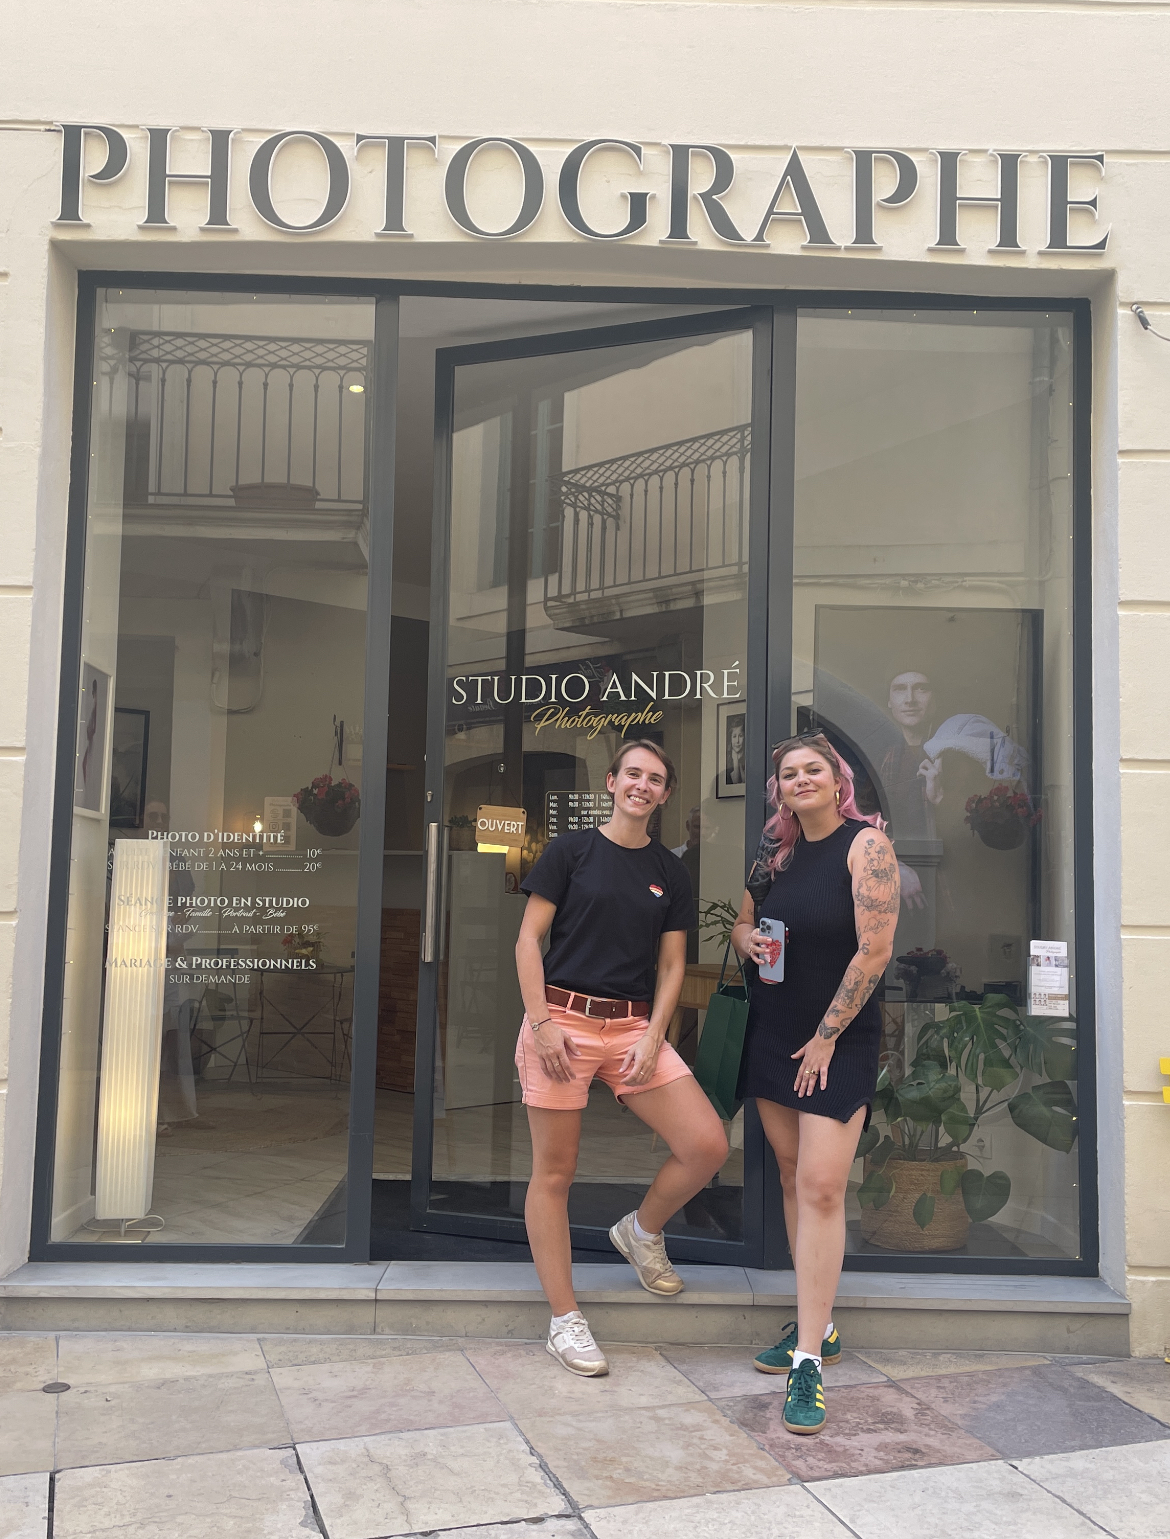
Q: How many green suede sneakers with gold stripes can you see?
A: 2